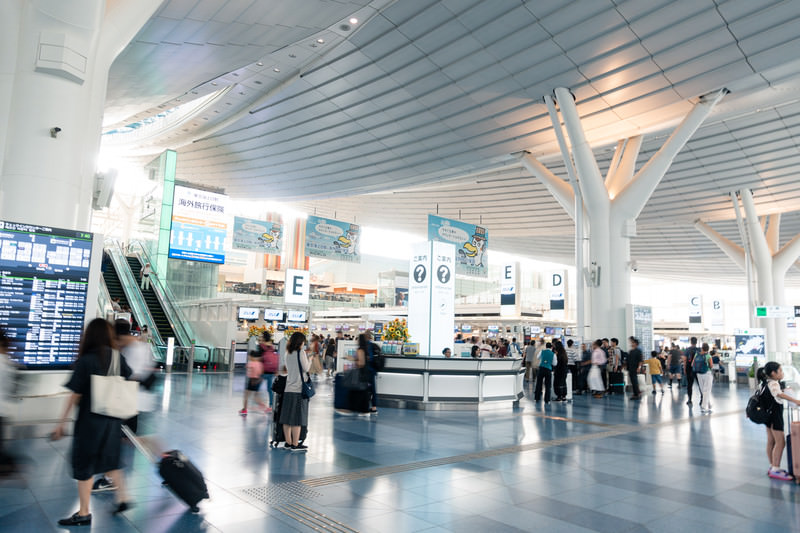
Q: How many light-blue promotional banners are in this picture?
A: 3